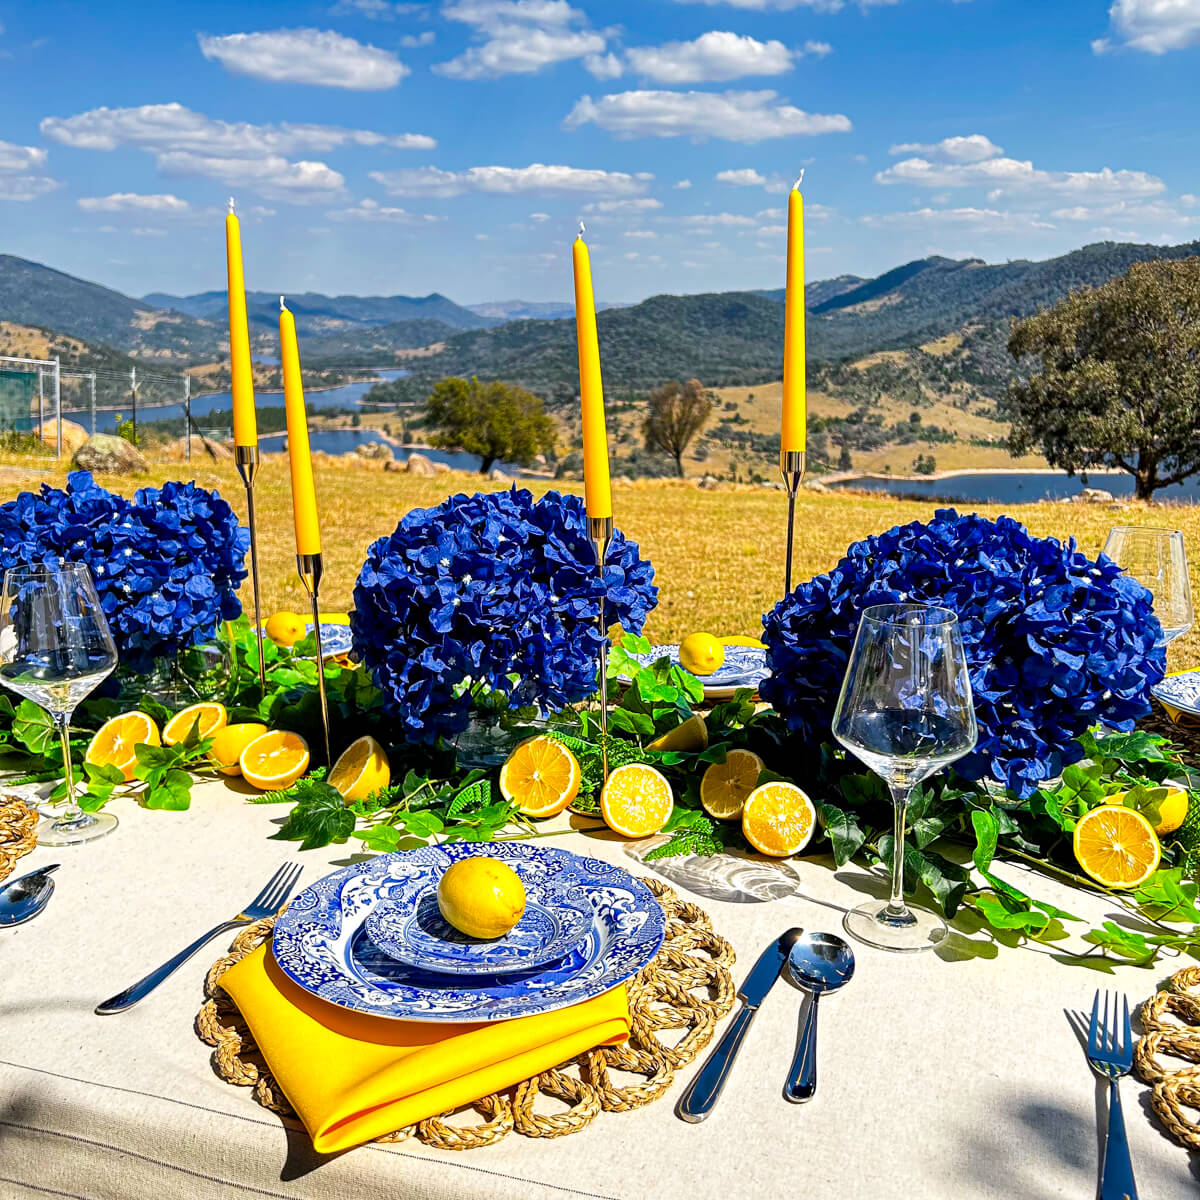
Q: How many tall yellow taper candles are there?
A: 4